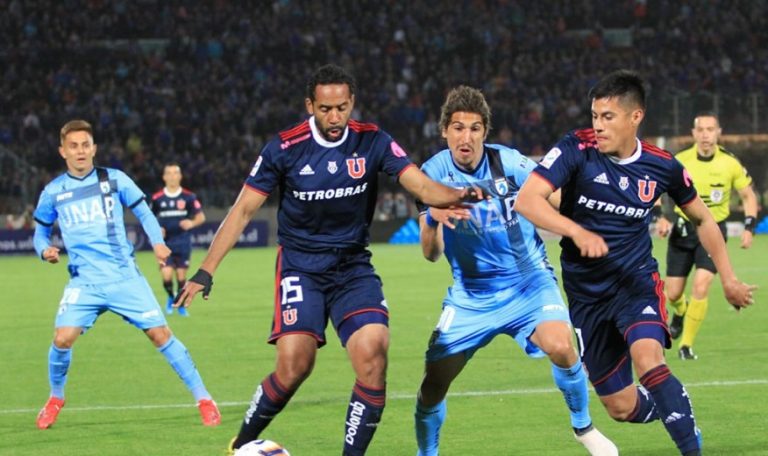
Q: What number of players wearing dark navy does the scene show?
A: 3